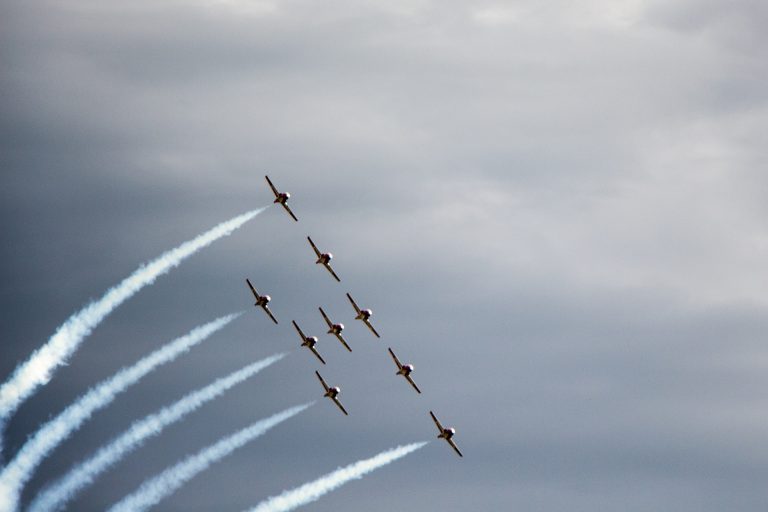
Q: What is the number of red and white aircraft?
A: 9